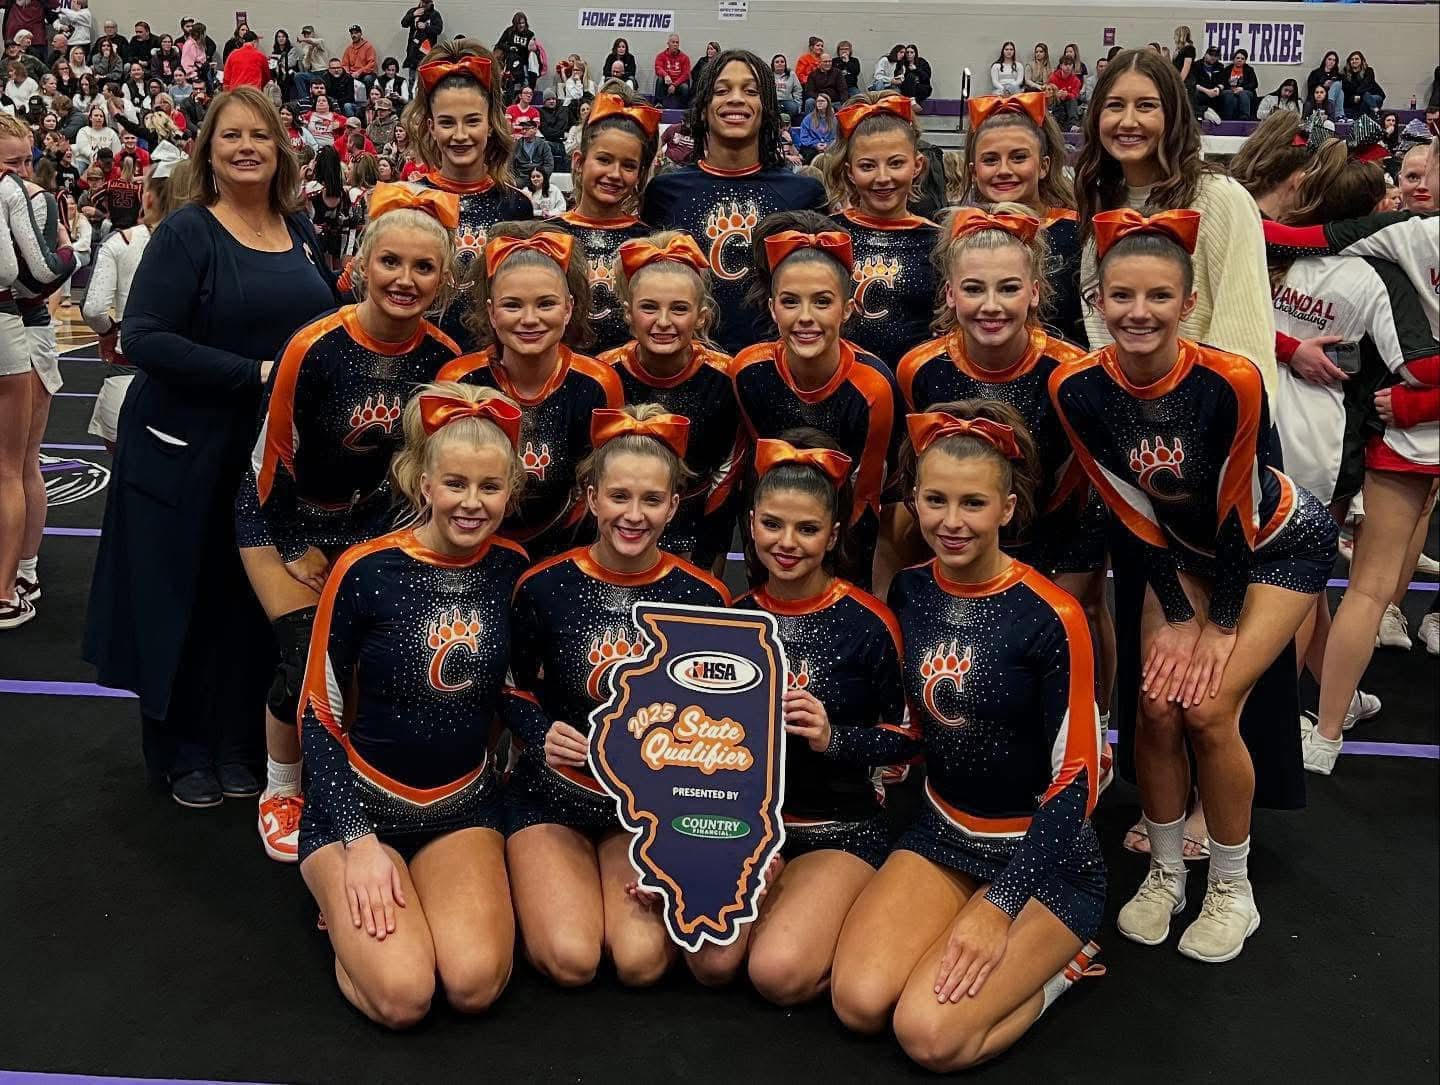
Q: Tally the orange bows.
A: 14